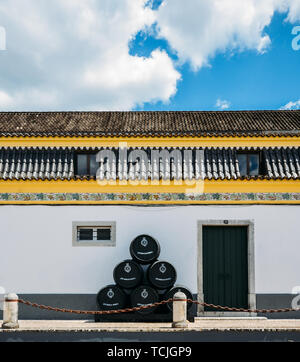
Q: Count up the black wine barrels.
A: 6